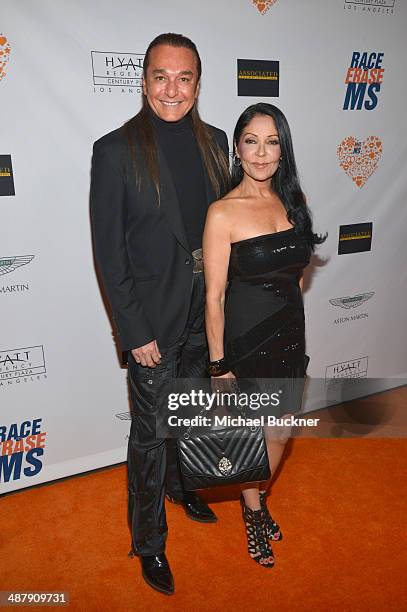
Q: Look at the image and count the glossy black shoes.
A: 2